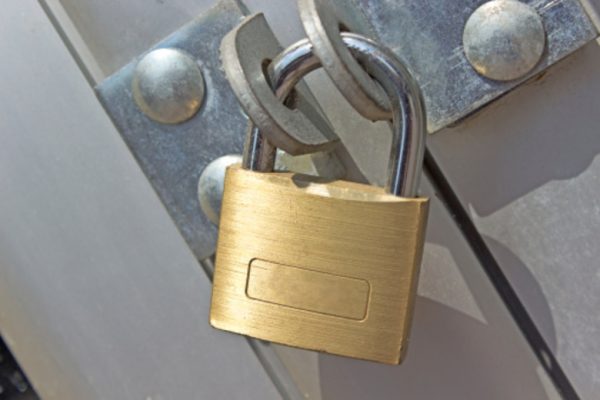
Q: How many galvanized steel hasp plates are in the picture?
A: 2